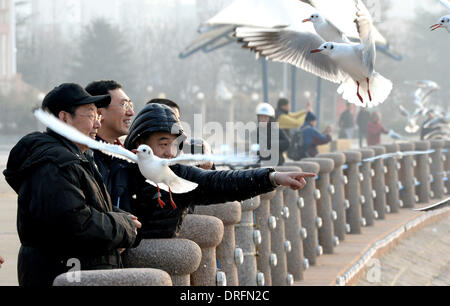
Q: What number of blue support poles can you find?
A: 3